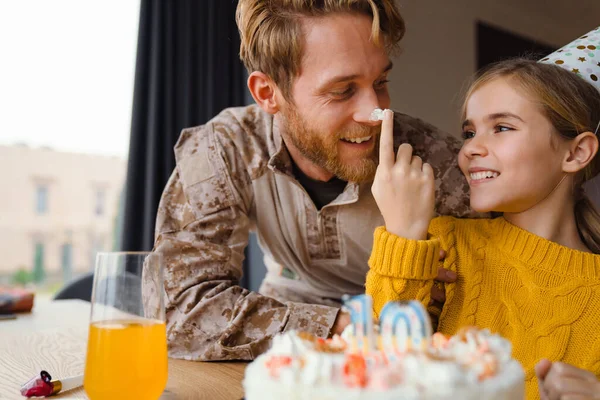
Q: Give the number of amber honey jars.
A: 0